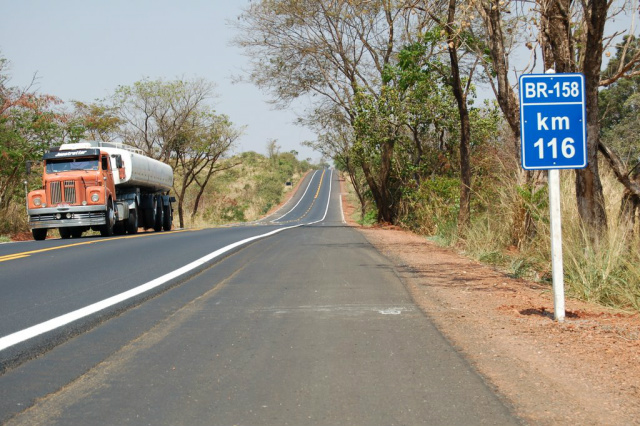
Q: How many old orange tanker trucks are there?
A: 1